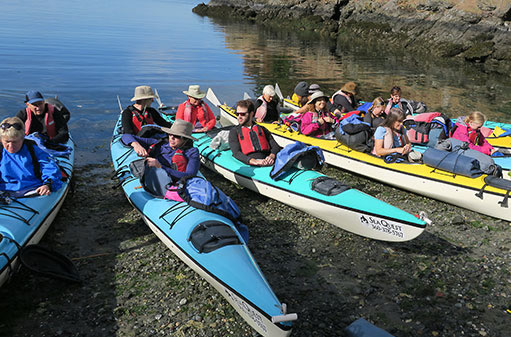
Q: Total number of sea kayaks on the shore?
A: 7